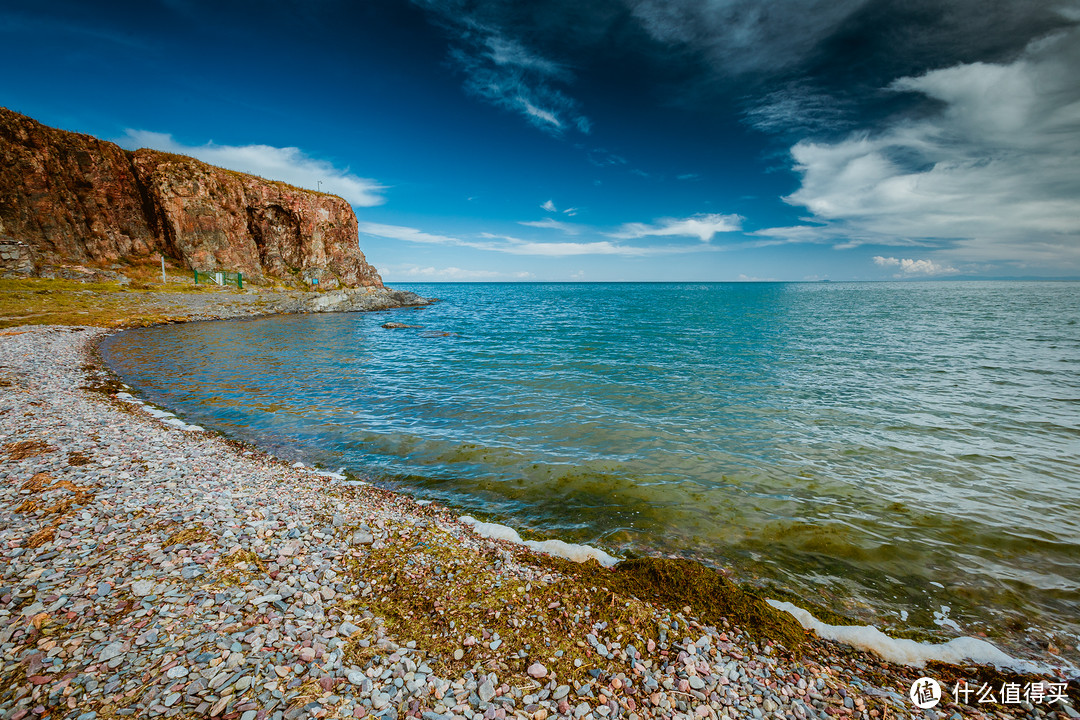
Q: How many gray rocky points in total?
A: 1